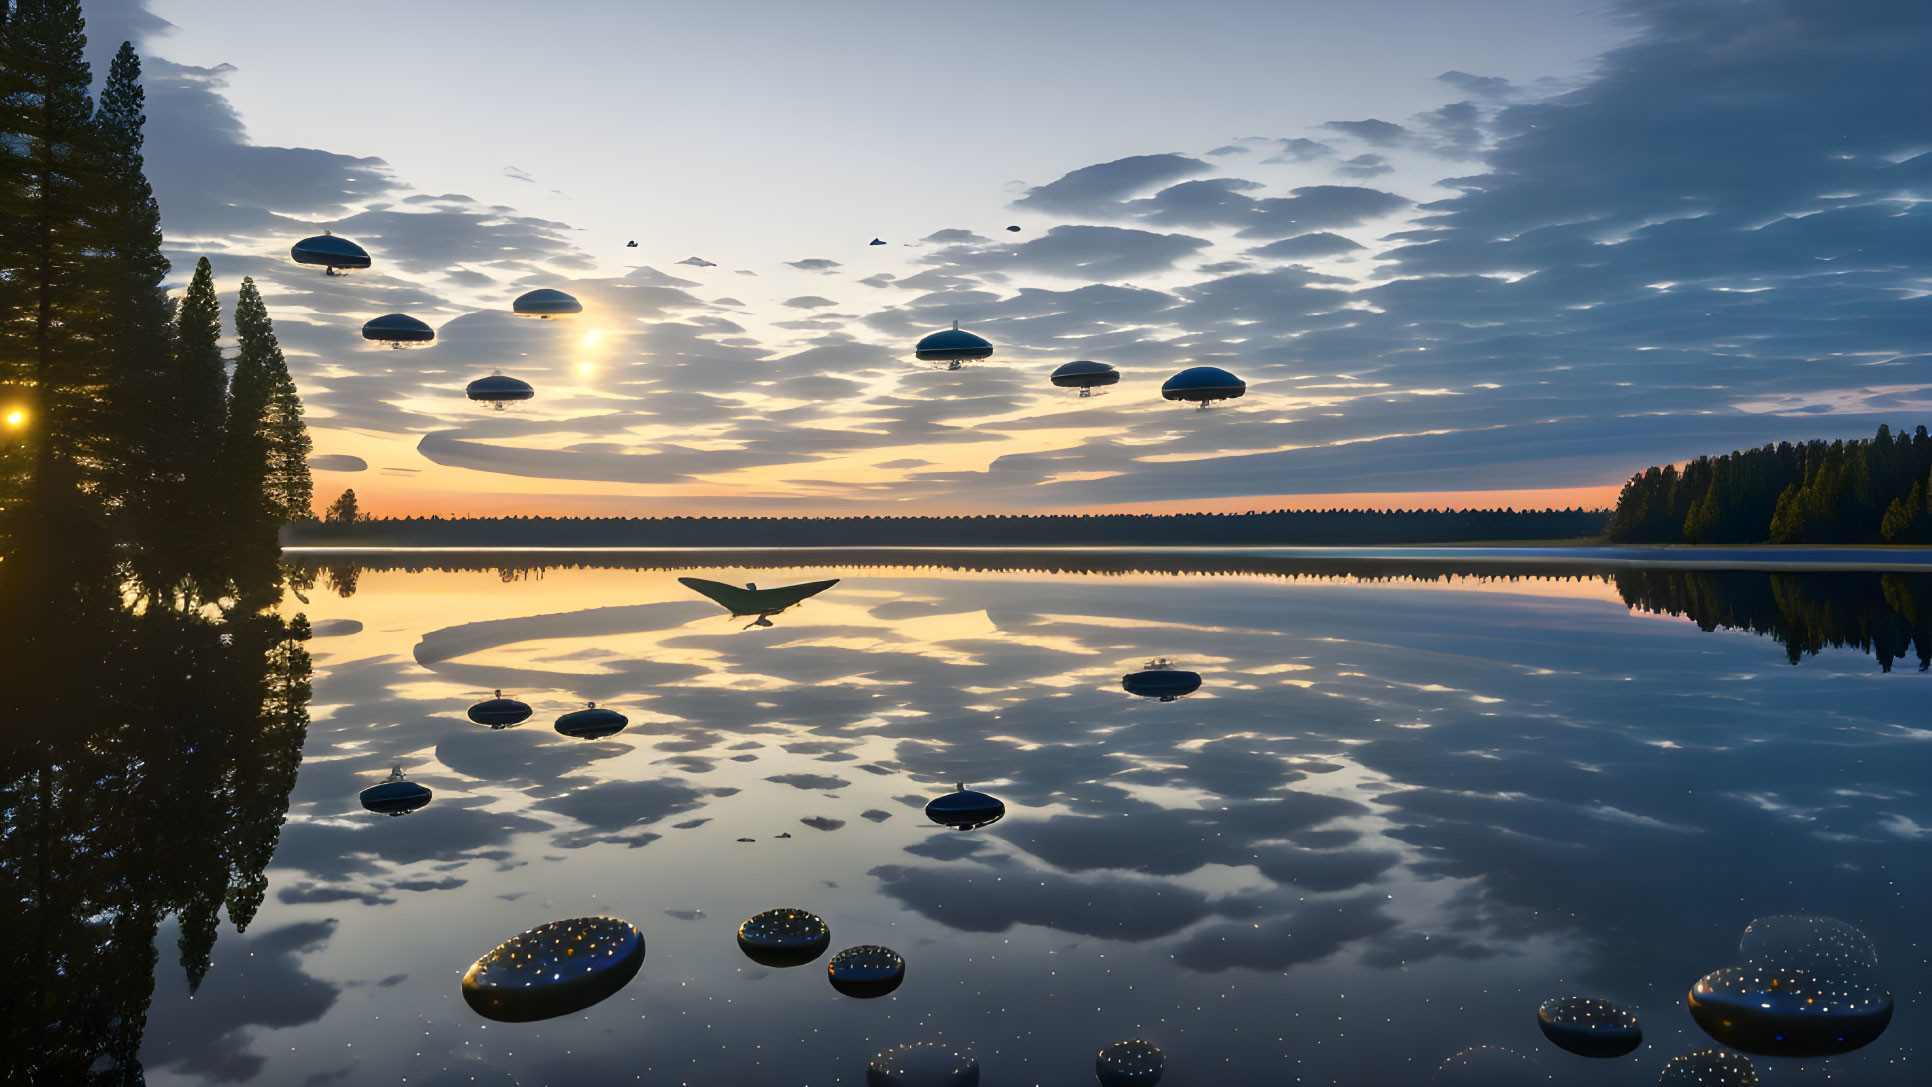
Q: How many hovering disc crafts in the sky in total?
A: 7